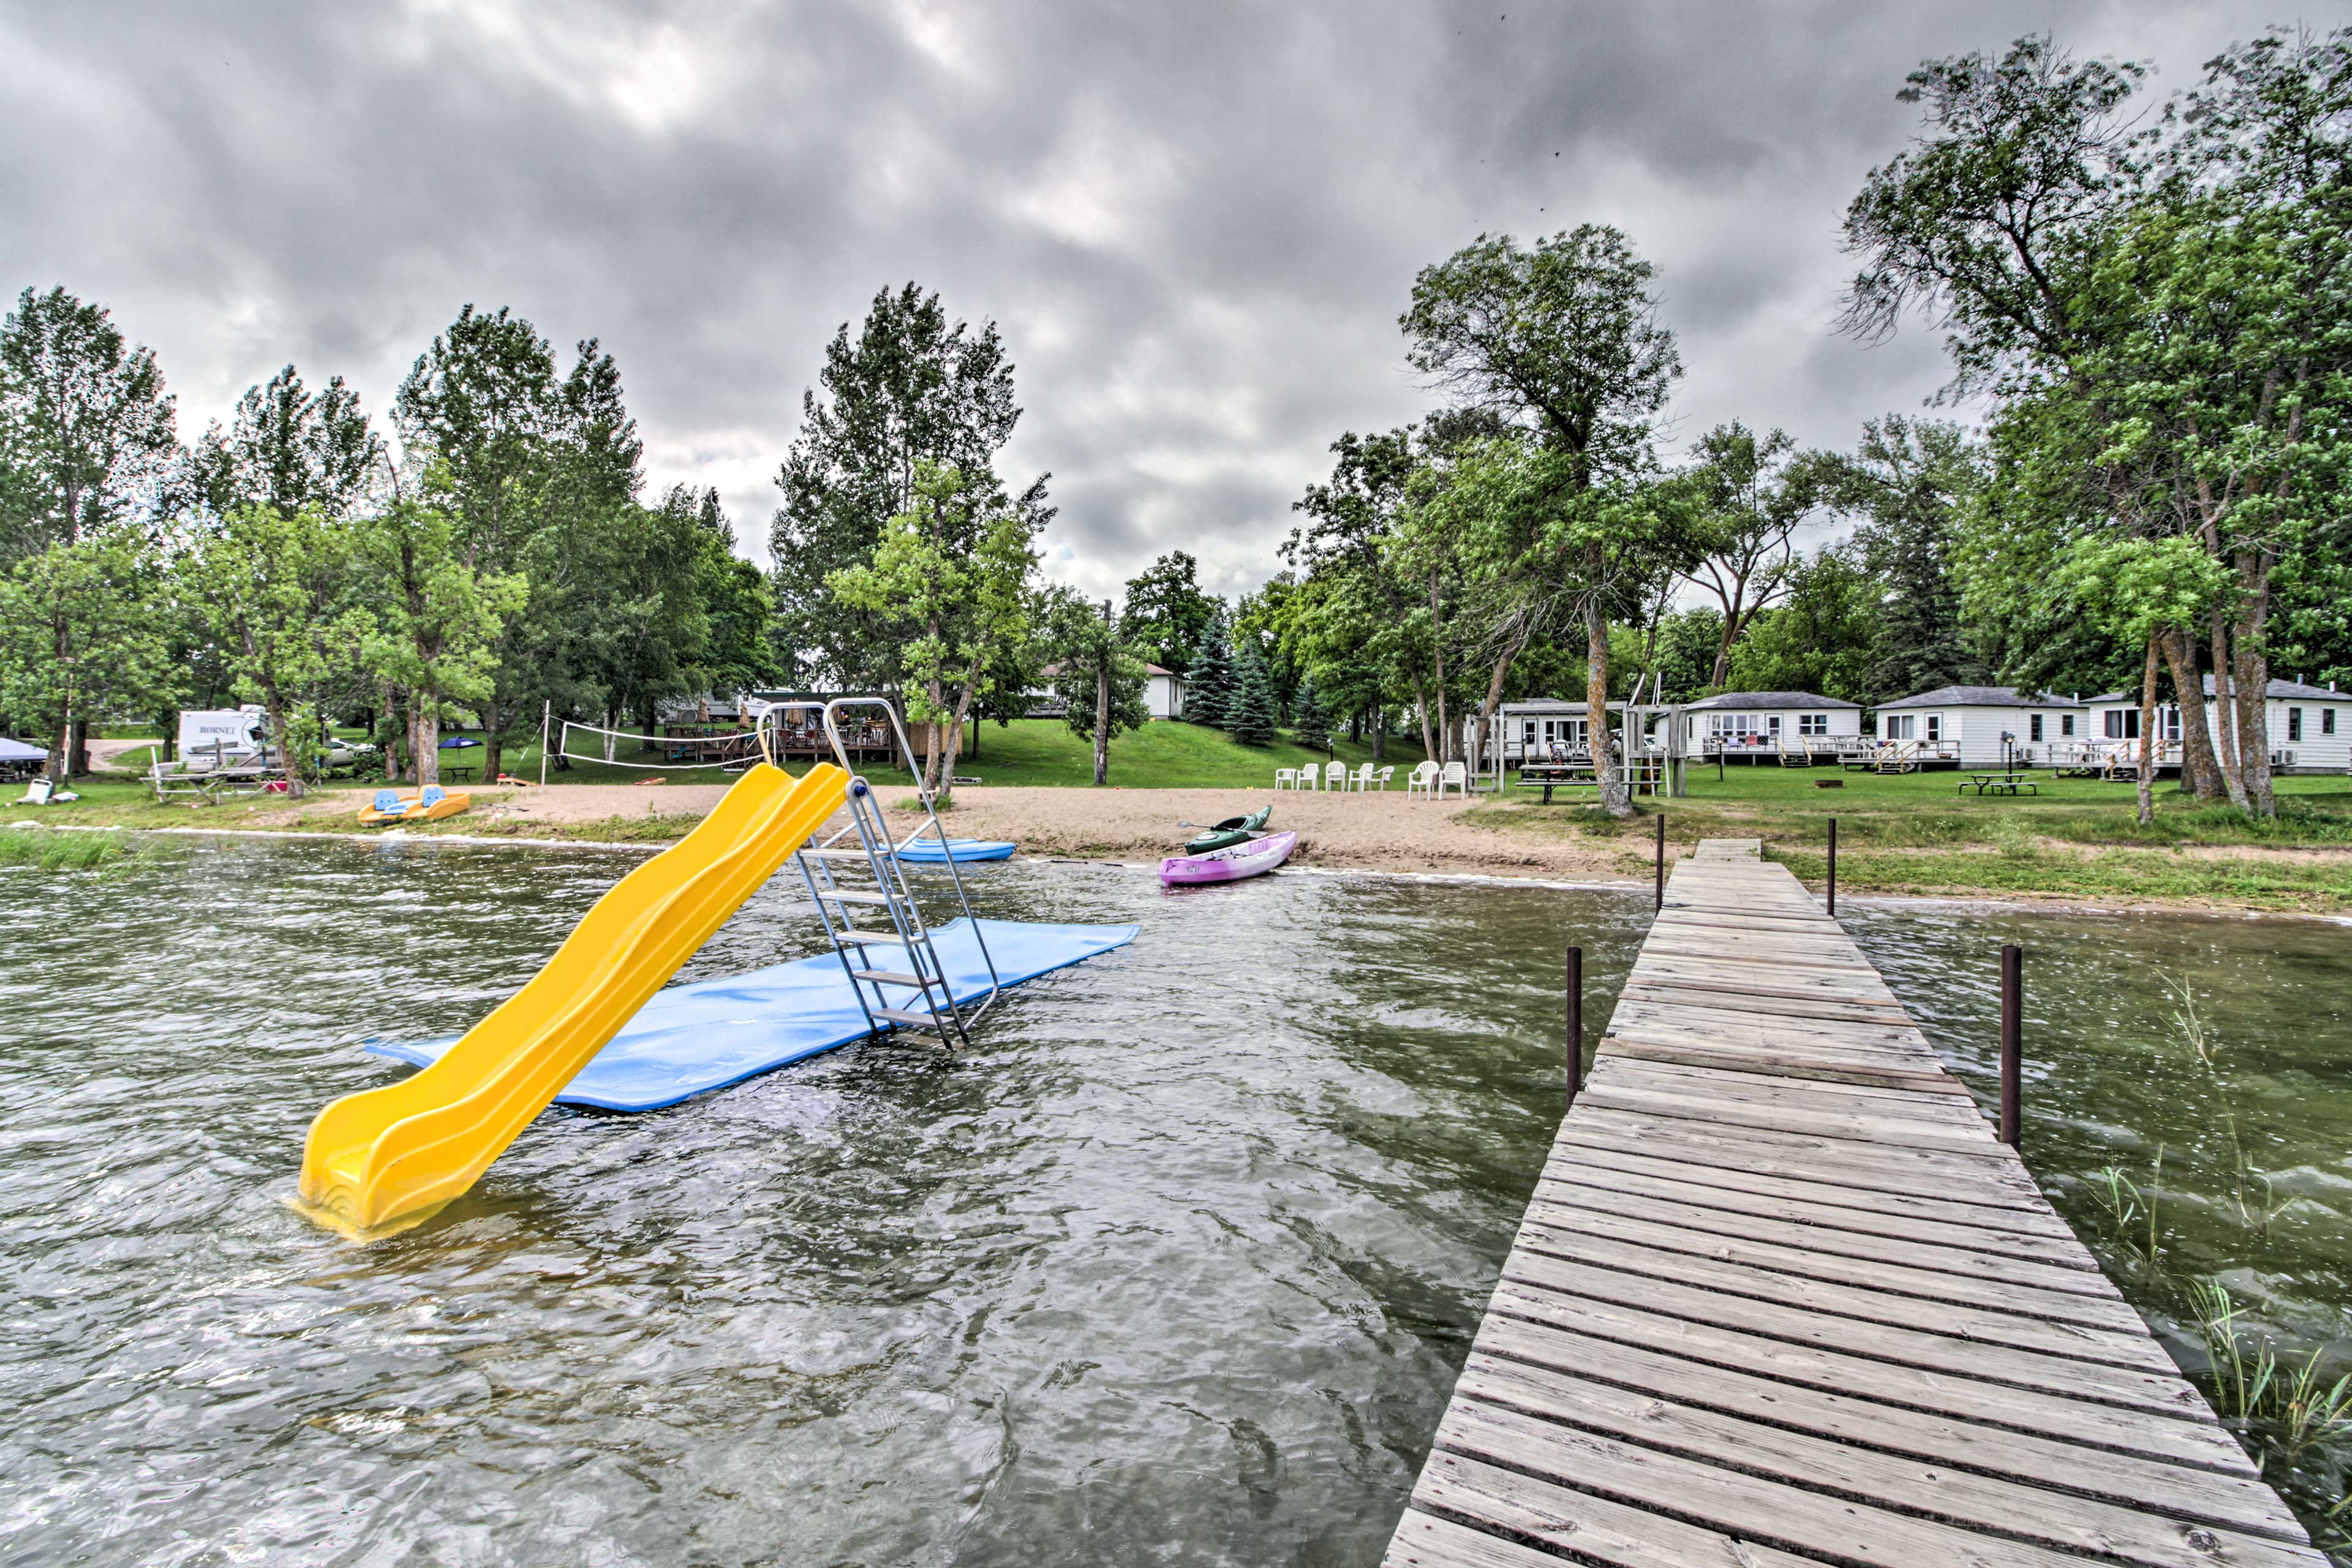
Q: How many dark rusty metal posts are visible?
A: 4